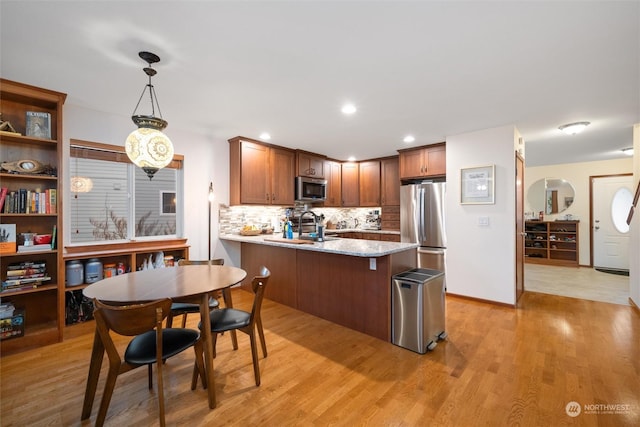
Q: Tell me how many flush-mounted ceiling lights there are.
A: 2